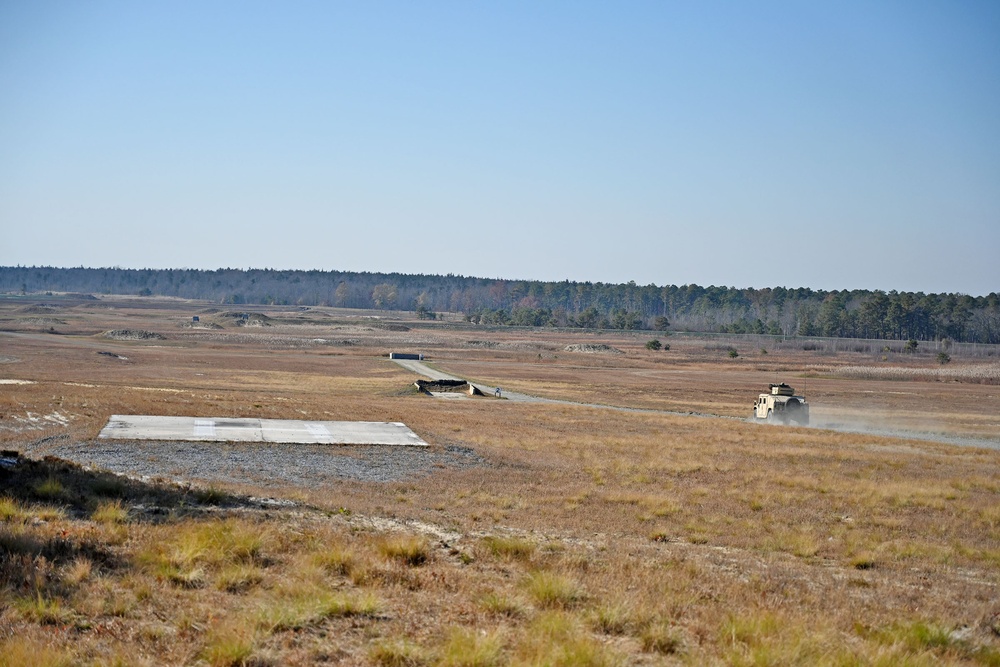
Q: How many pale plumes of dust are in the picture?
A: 1